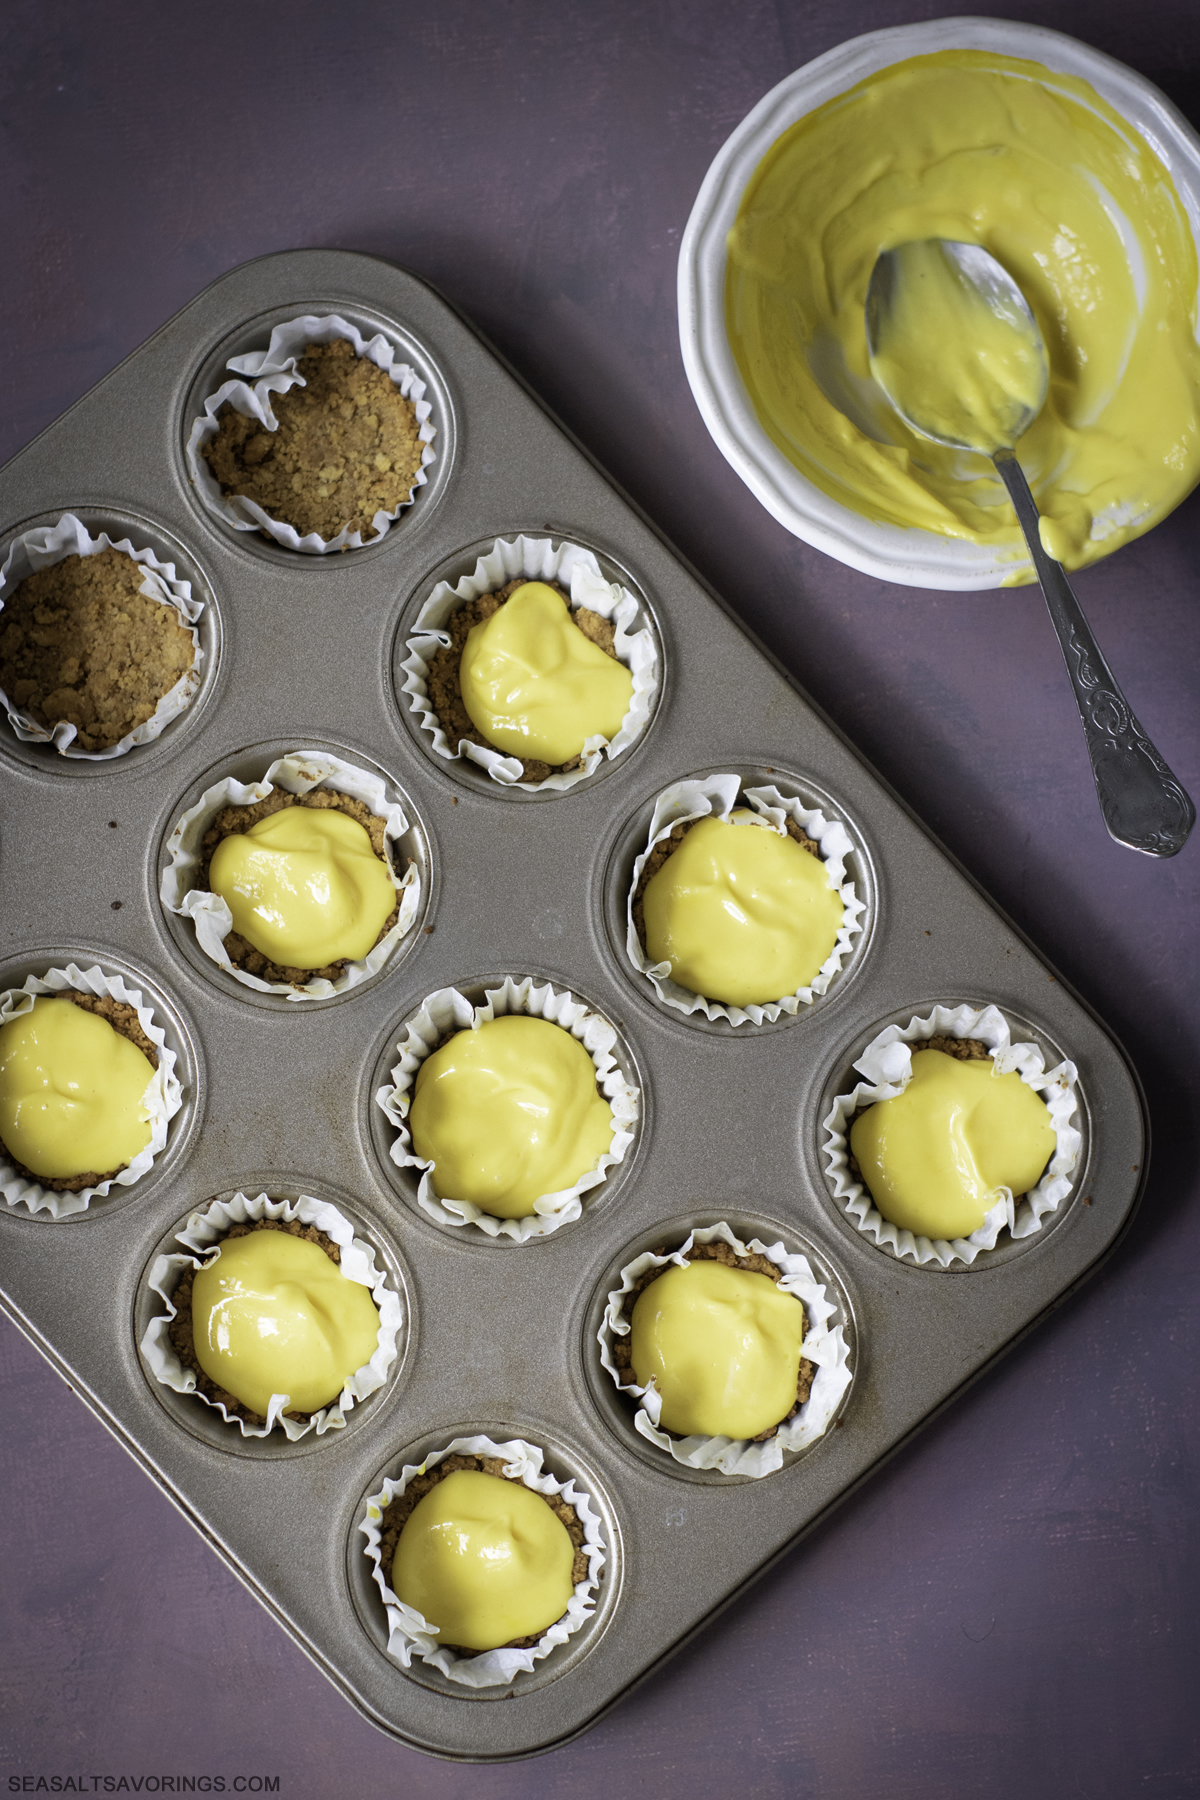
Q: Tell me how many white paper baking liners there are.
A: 11